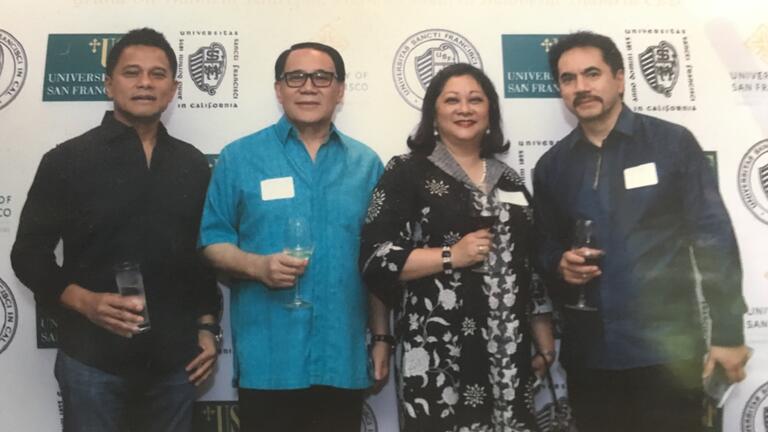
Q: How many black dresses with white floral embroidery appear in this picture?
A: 1